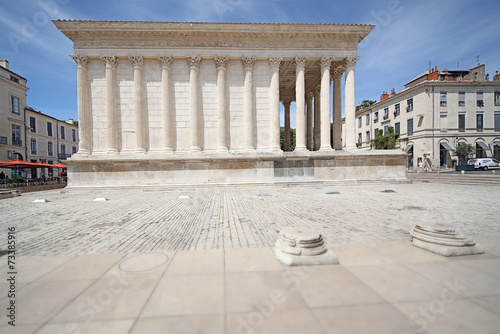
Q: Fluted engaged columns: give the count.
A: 8